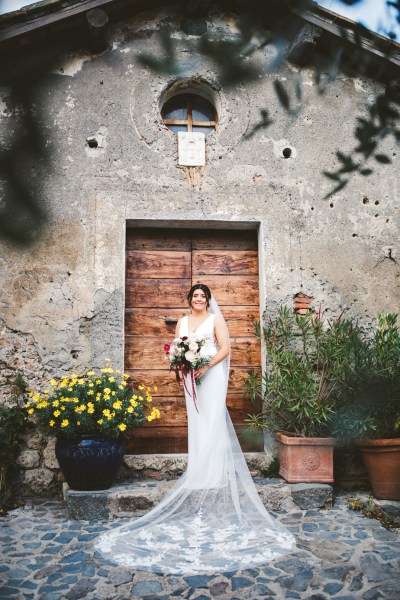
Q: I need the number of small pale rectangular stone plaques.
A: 1